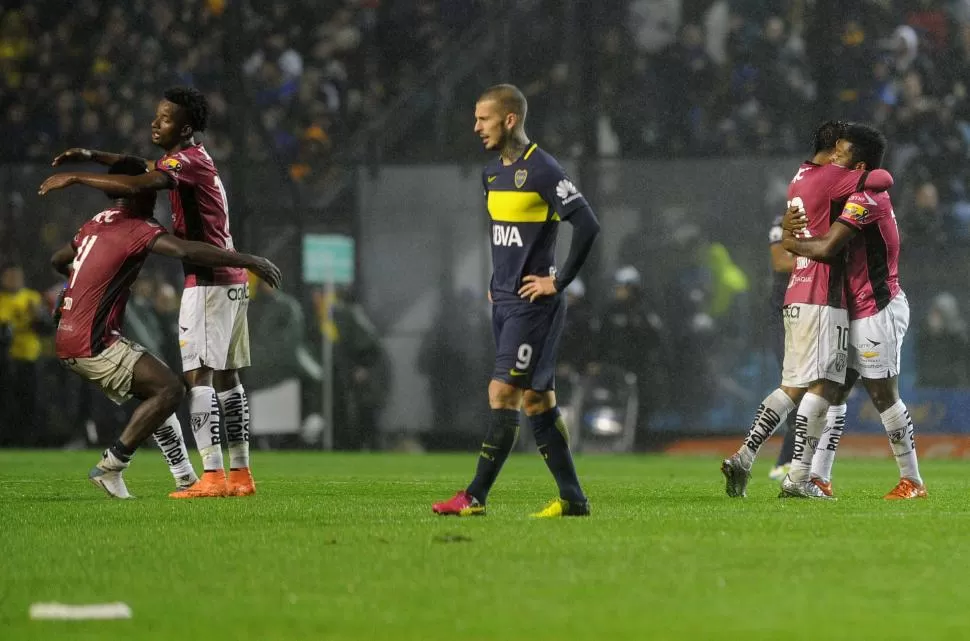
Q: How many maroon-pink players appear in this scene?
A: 4